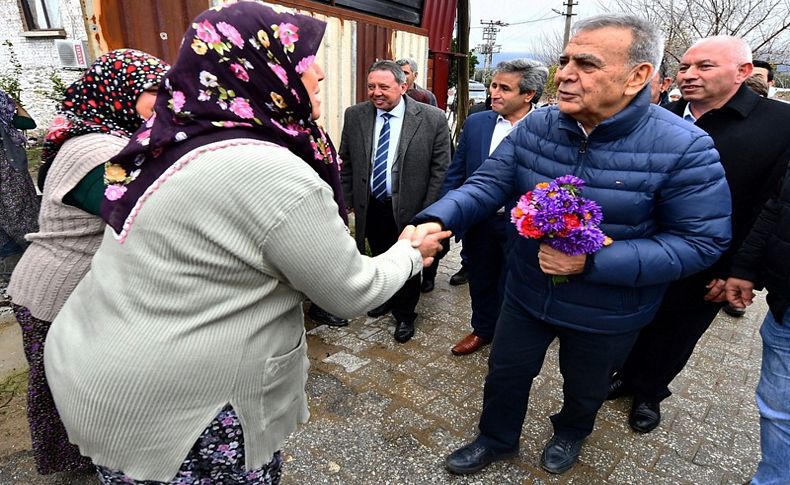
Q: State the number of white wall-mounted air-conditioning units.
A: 1